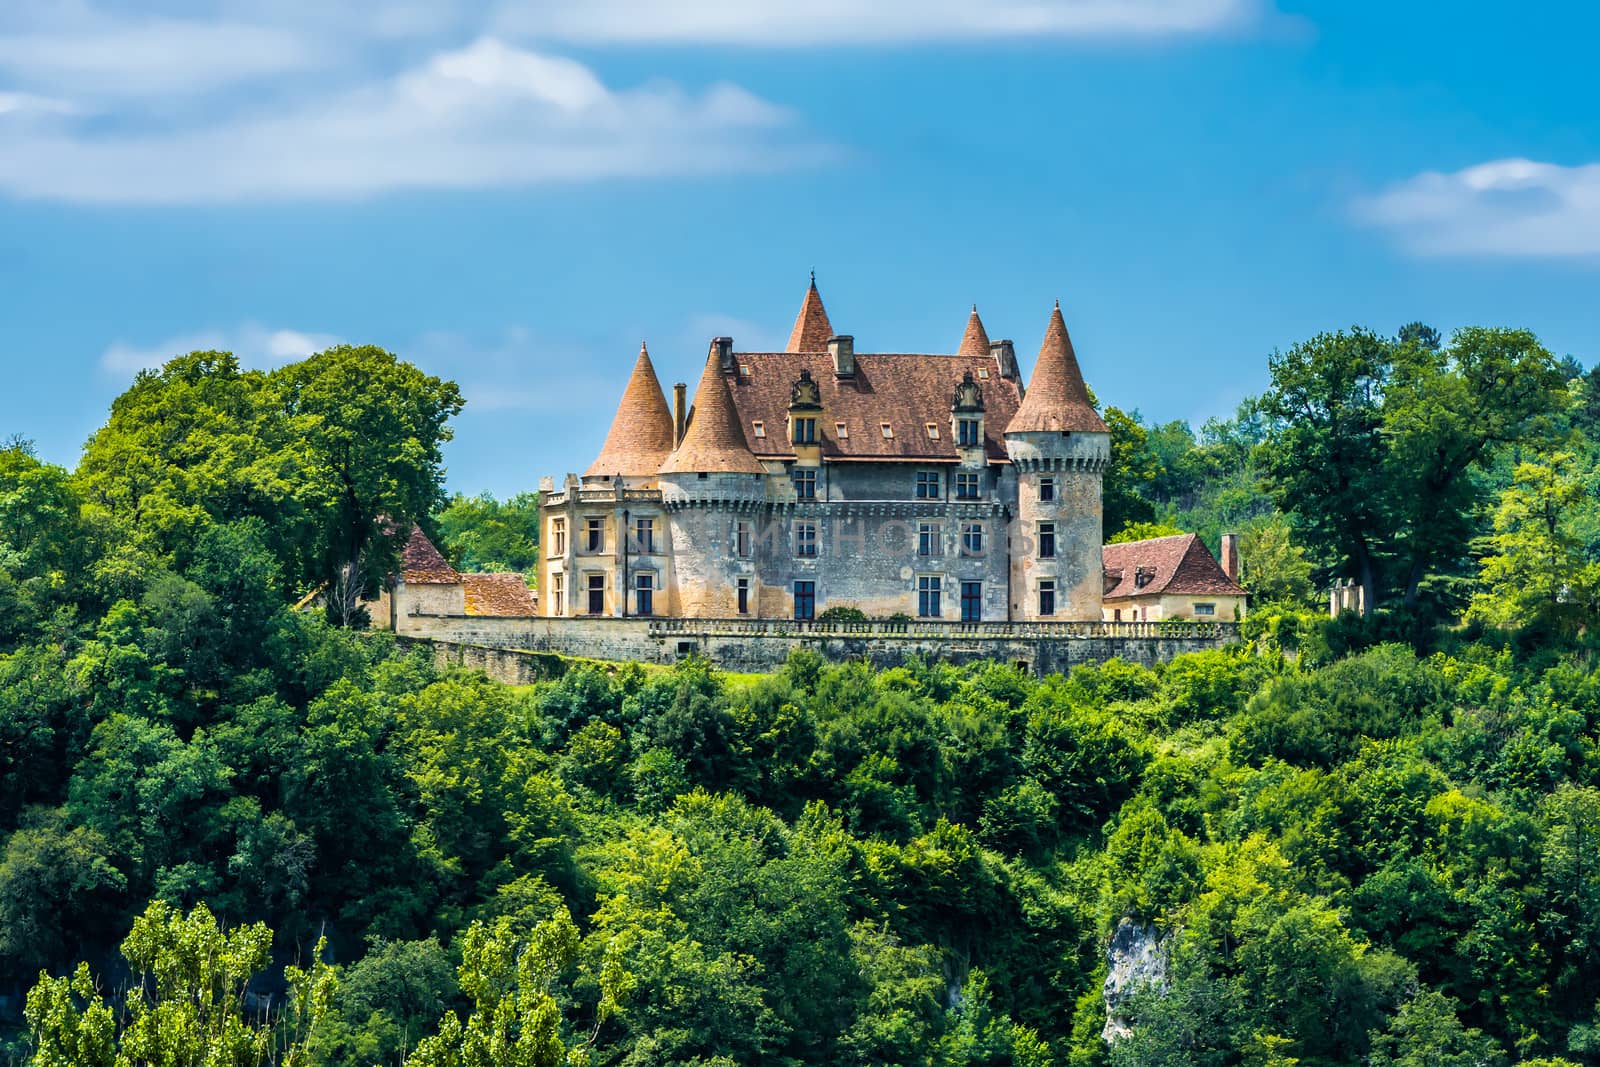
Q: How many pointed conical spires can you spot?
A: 5